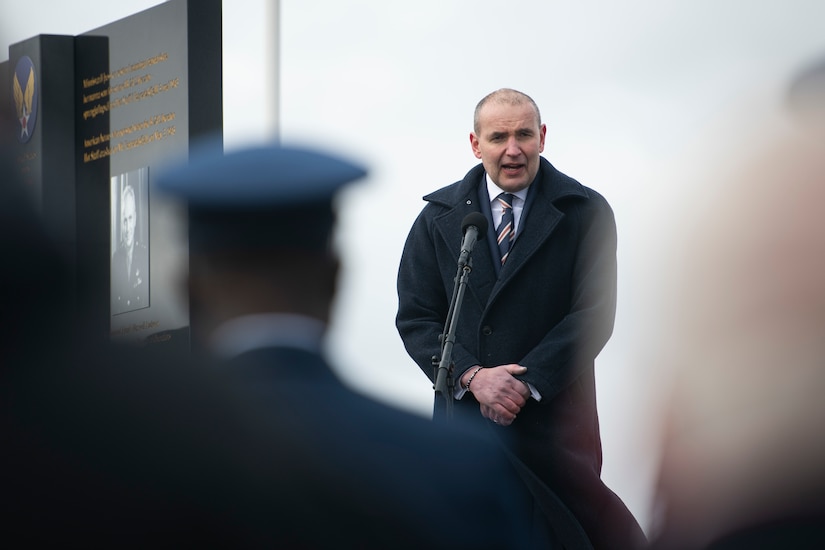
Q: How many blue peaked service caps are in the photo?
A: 1